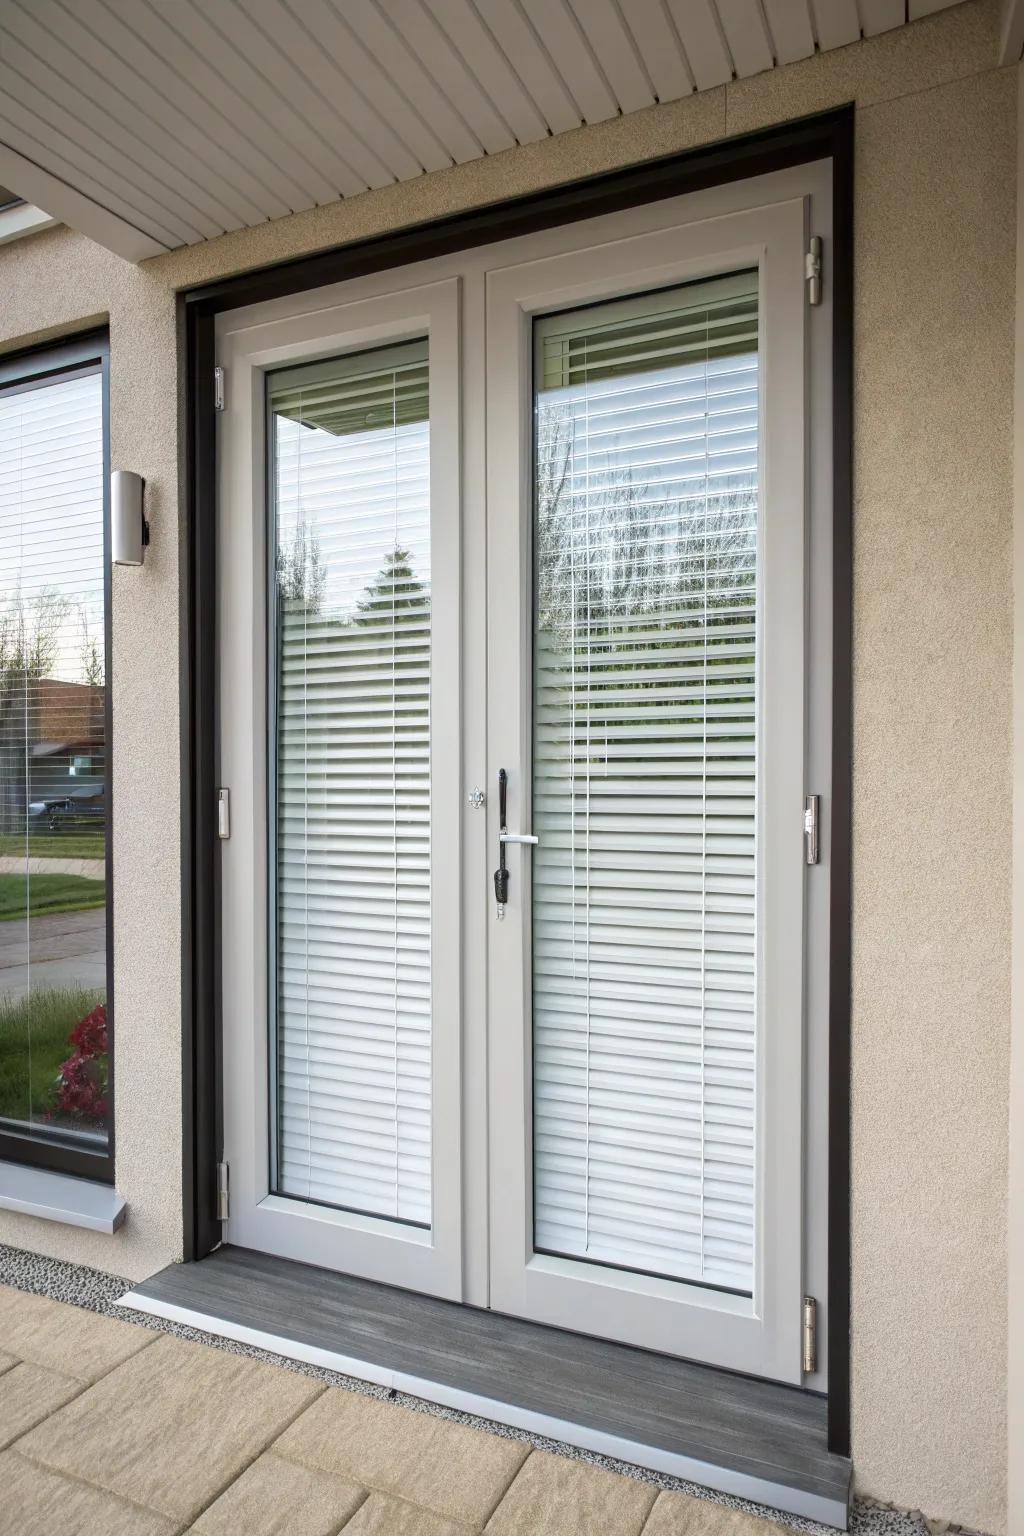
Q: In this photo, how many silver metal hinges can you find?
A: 6